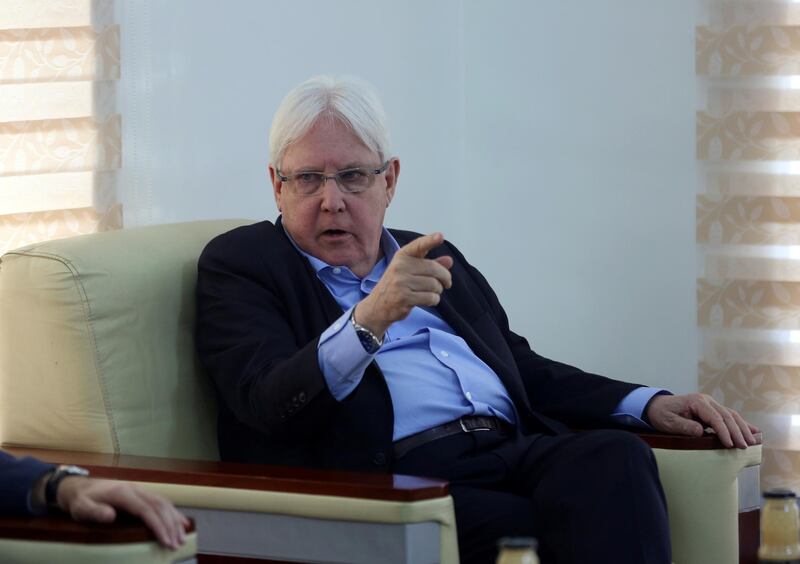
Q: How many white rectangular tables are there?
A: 0